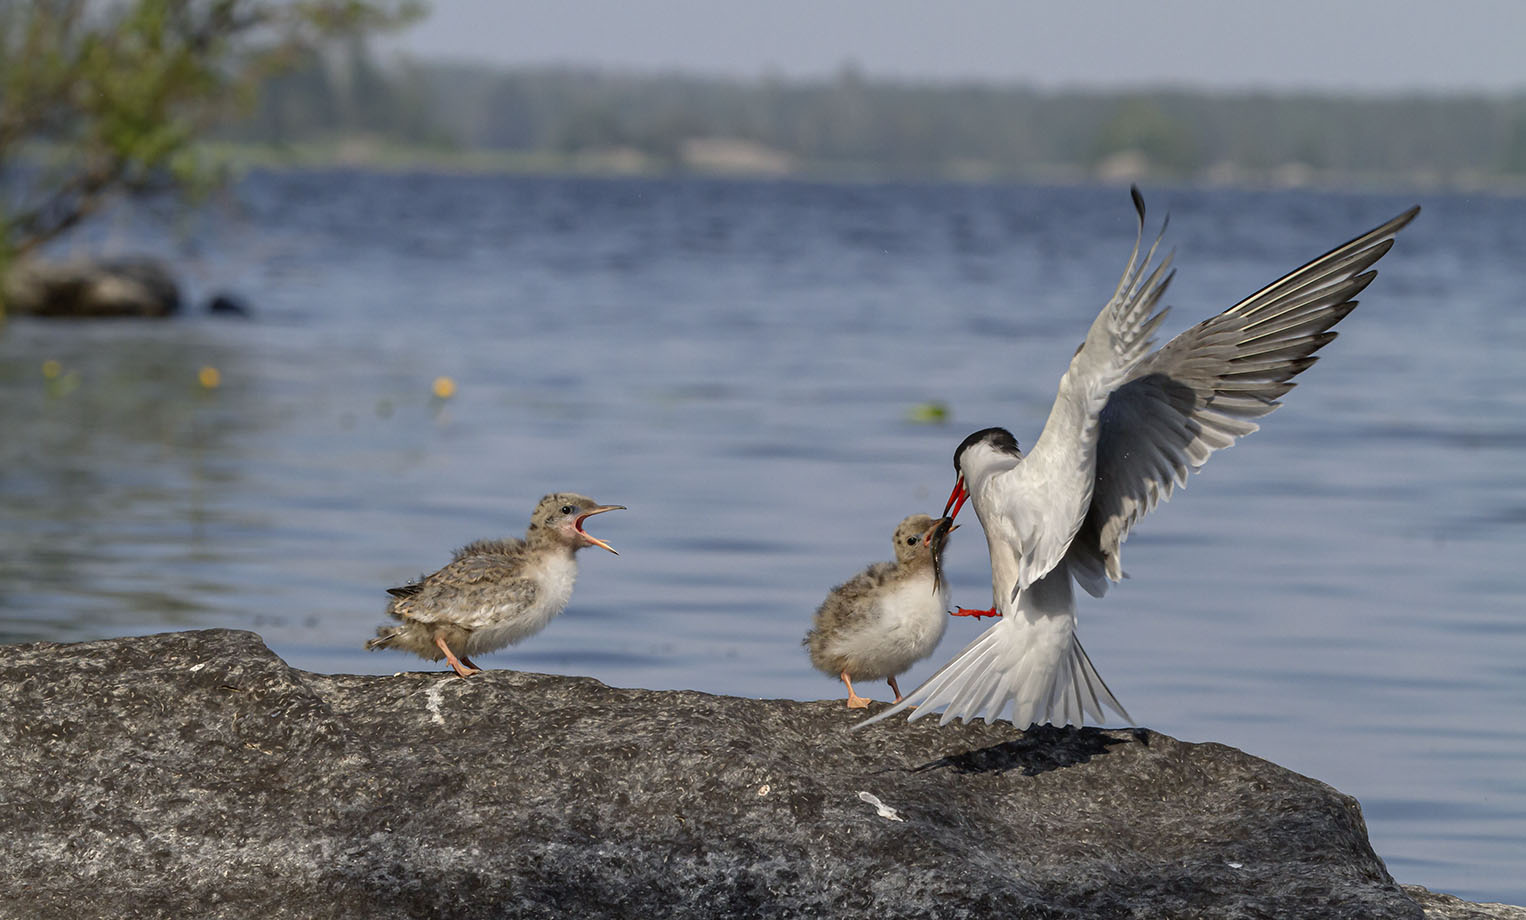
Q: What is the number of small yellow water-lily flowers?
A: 3